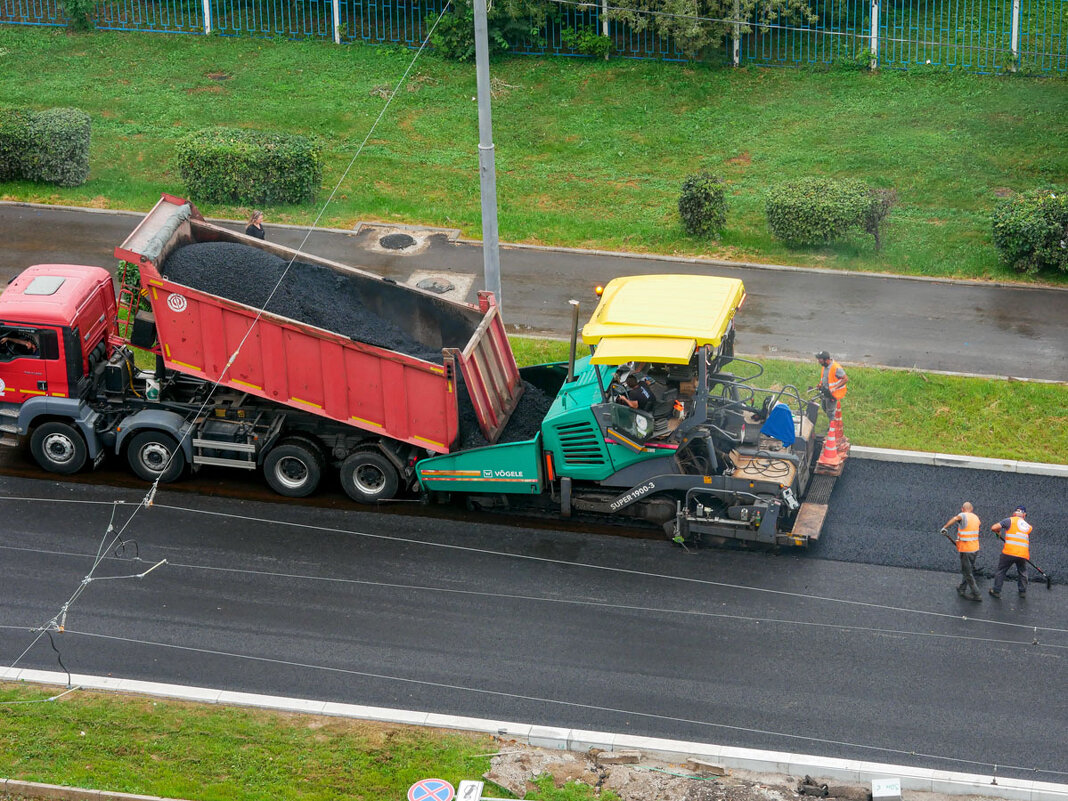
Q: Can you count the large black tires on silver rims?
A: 4